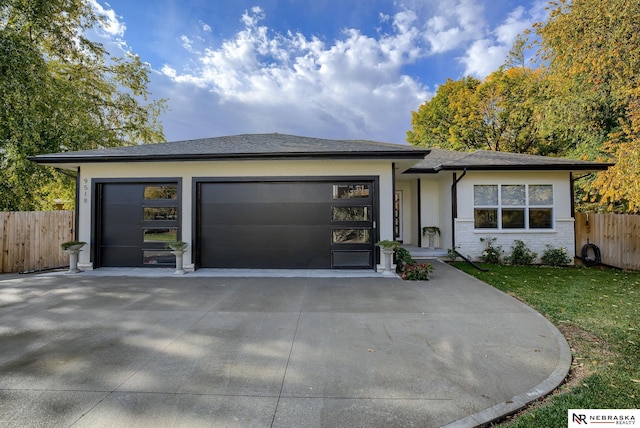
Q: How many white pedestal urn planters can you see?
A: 4